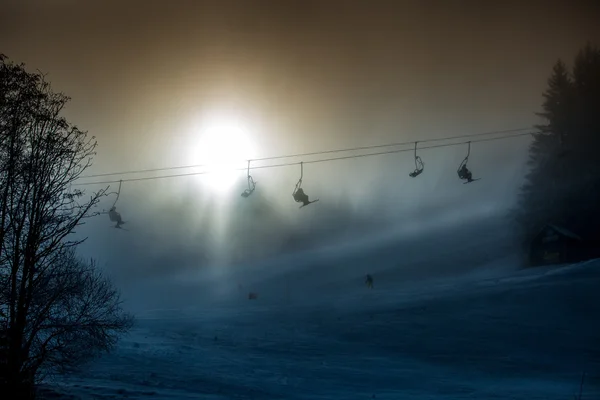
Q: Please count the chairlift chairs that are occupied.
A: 3